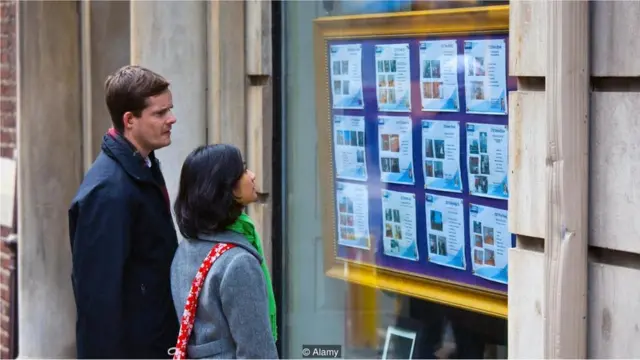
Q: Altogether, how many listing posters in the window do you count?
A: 12